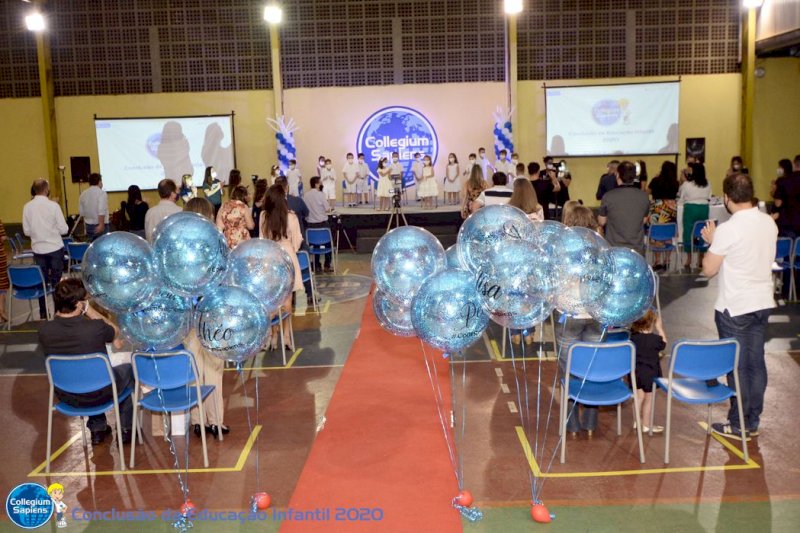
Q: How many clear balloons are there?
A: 14